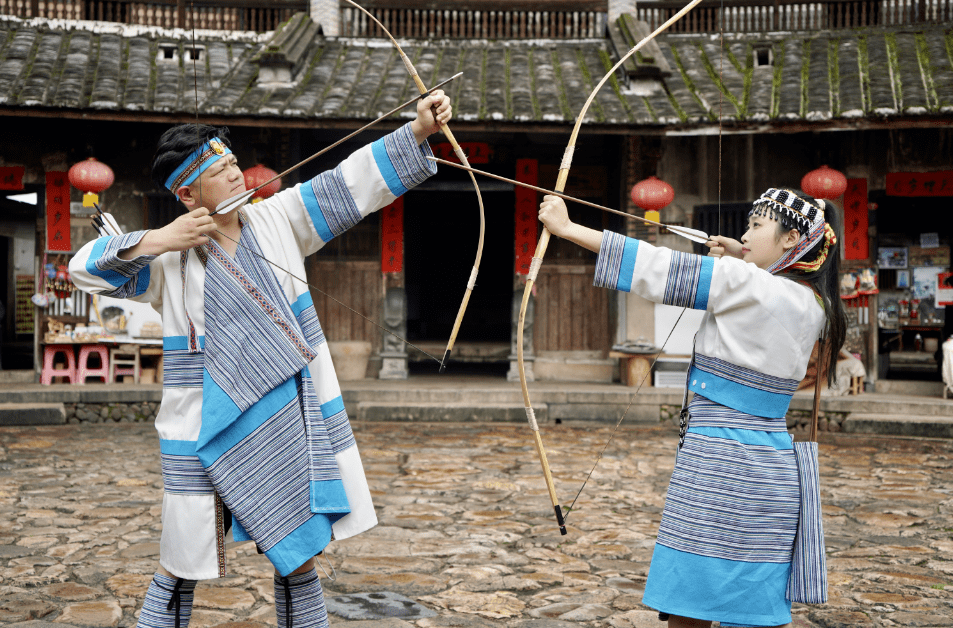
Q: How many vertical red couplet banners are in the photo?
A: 4